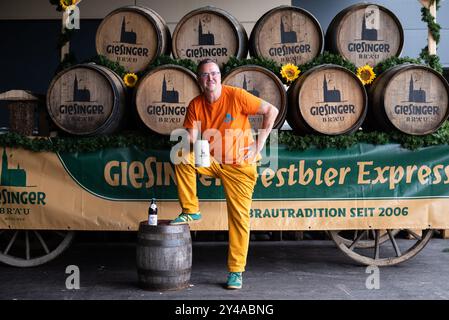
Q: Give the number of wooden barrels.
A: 10